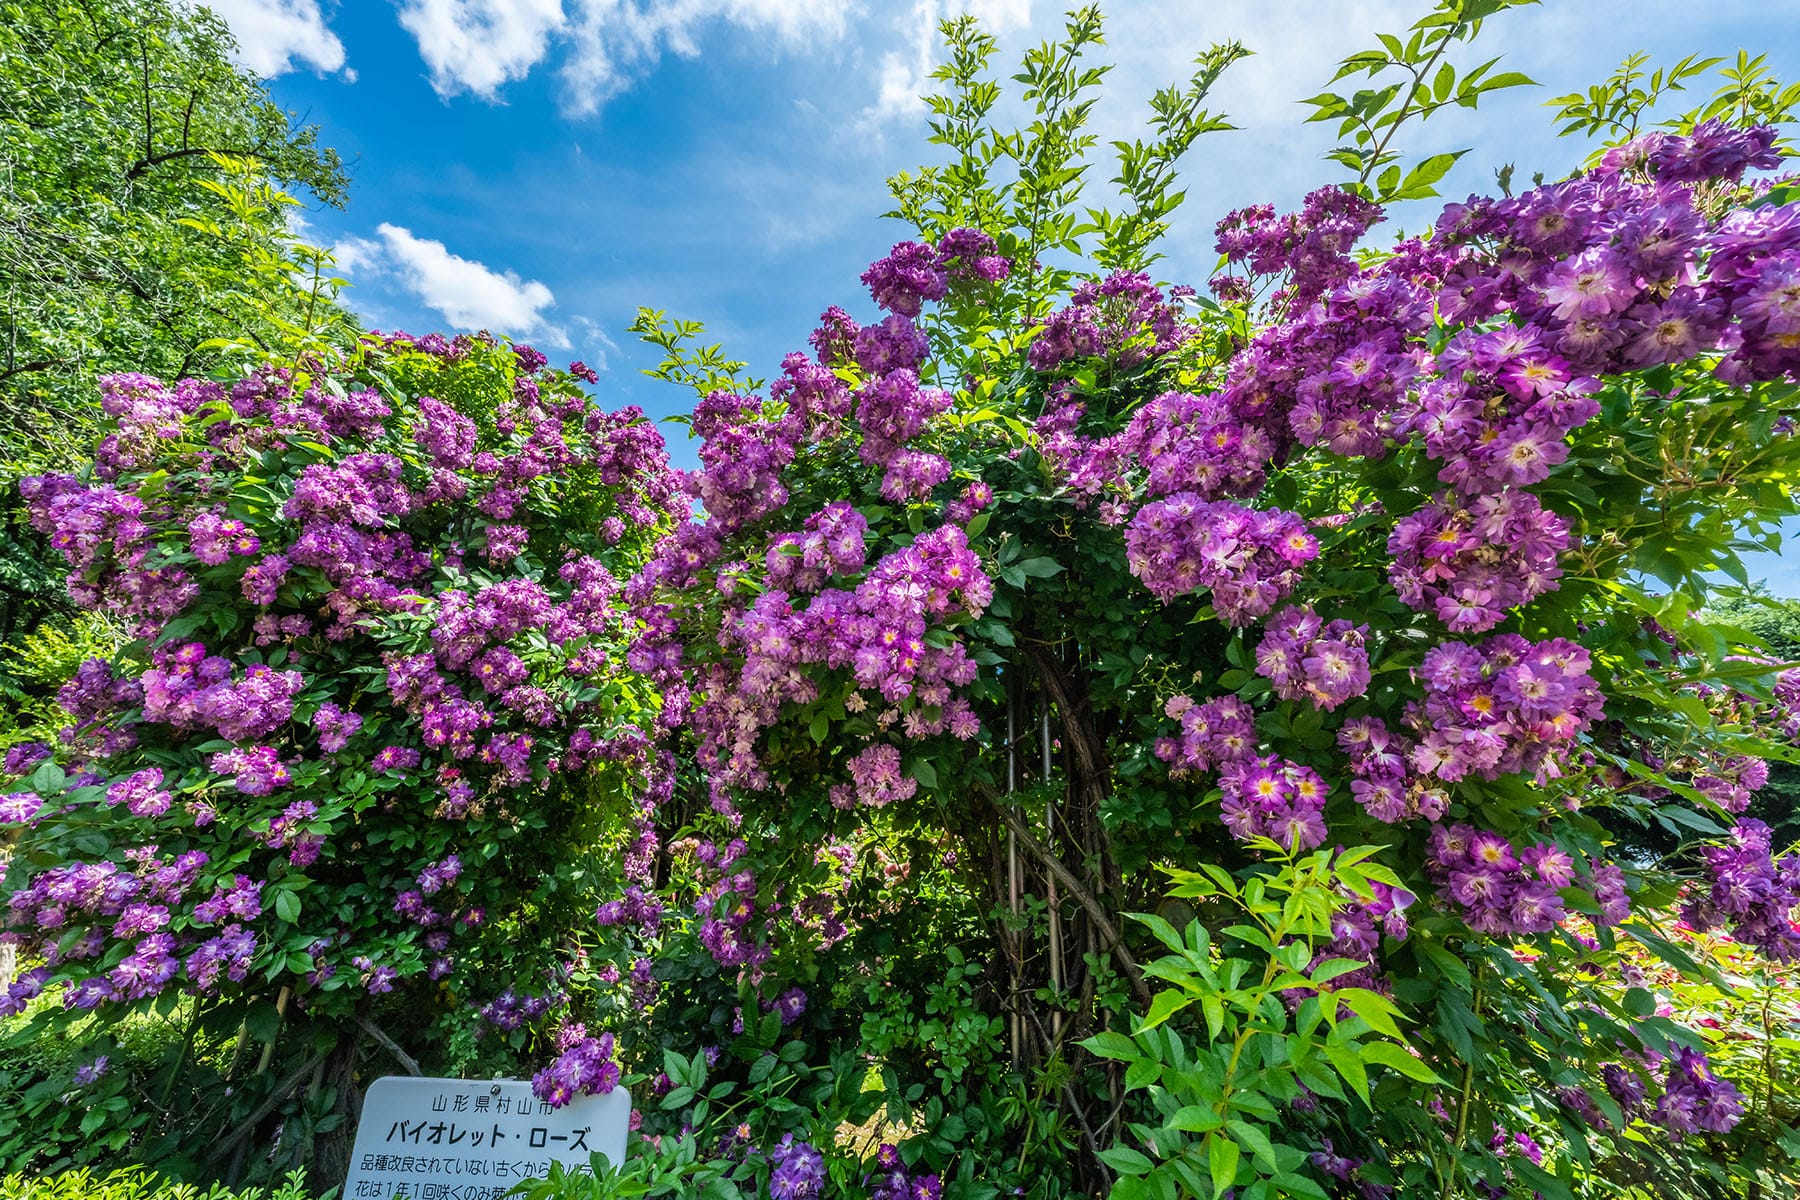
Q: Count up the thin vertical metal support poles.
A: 2